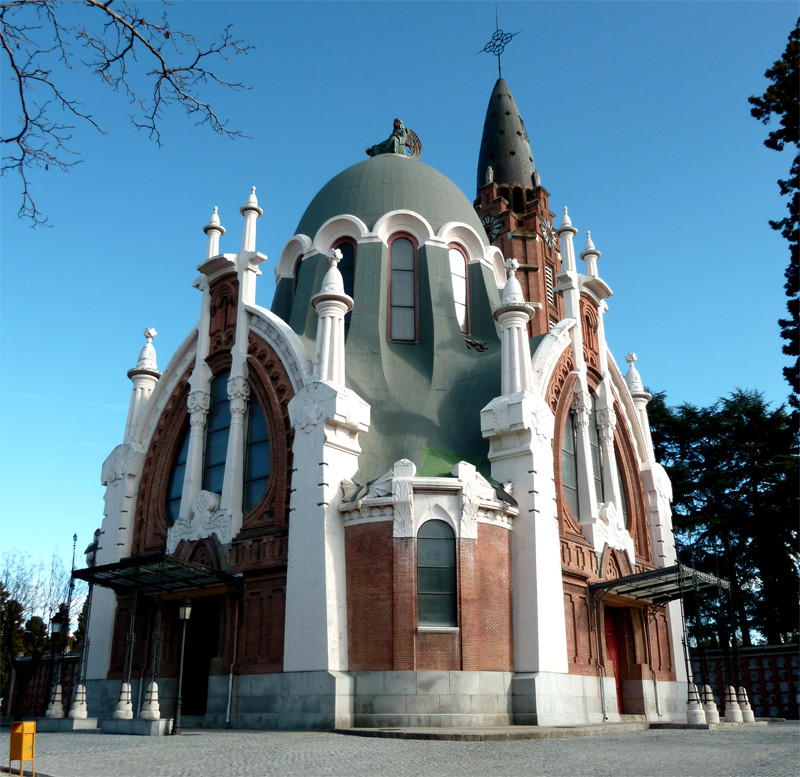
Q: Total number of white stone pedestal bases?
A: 8